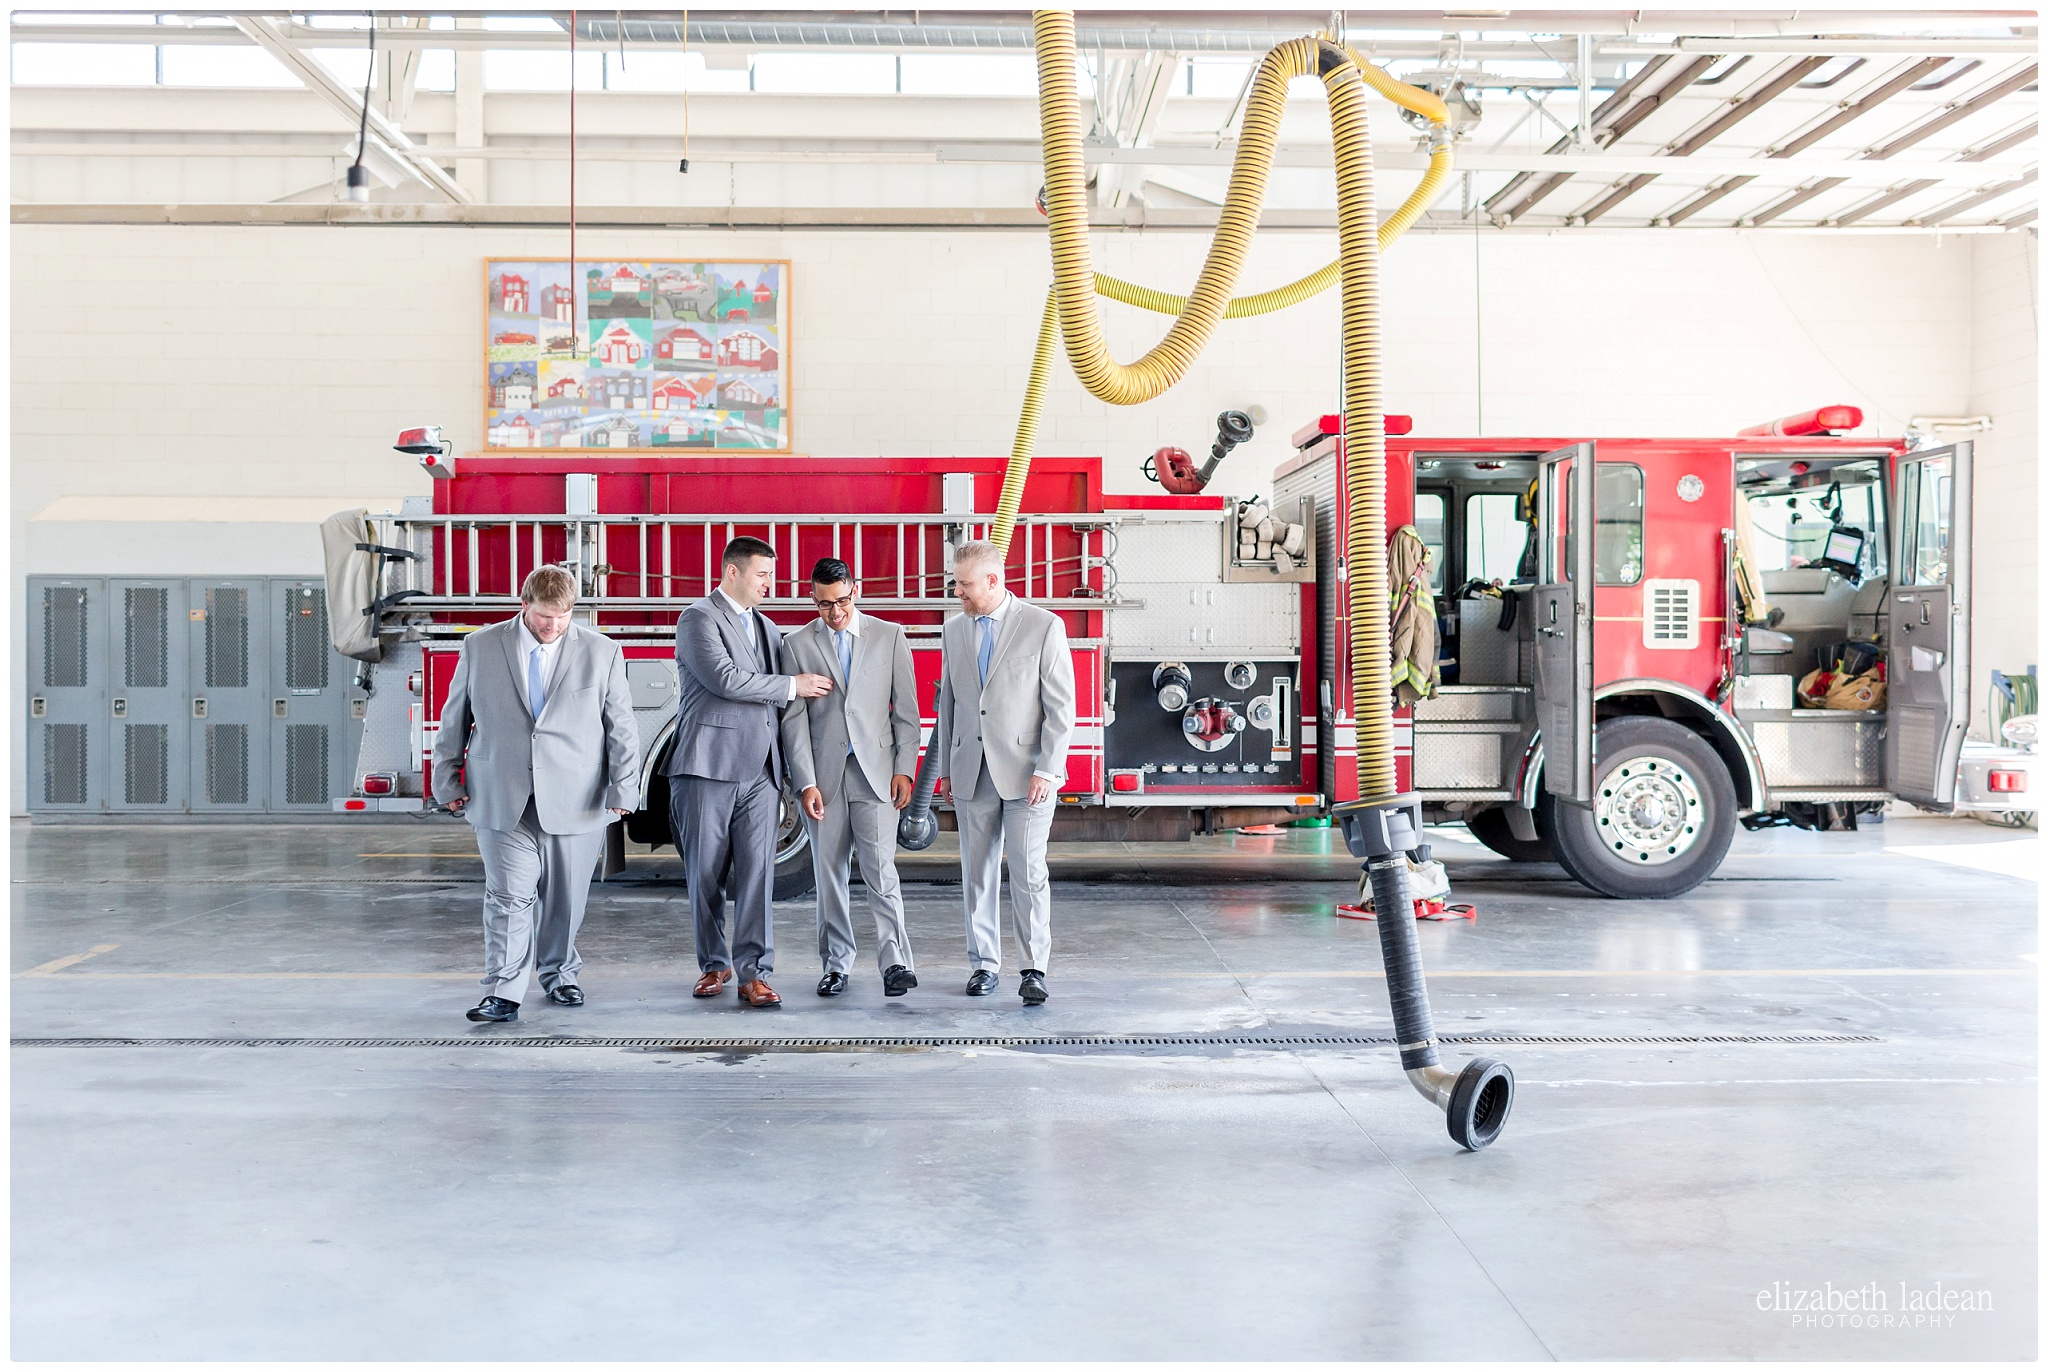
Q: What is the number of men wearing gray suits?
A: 4